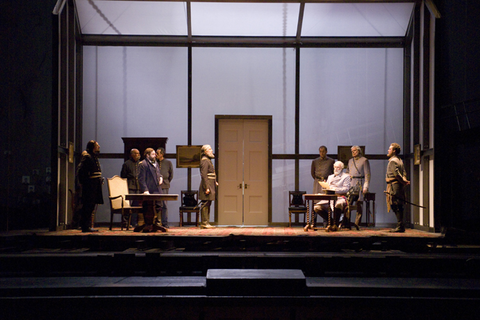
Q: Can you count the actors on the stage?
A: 9